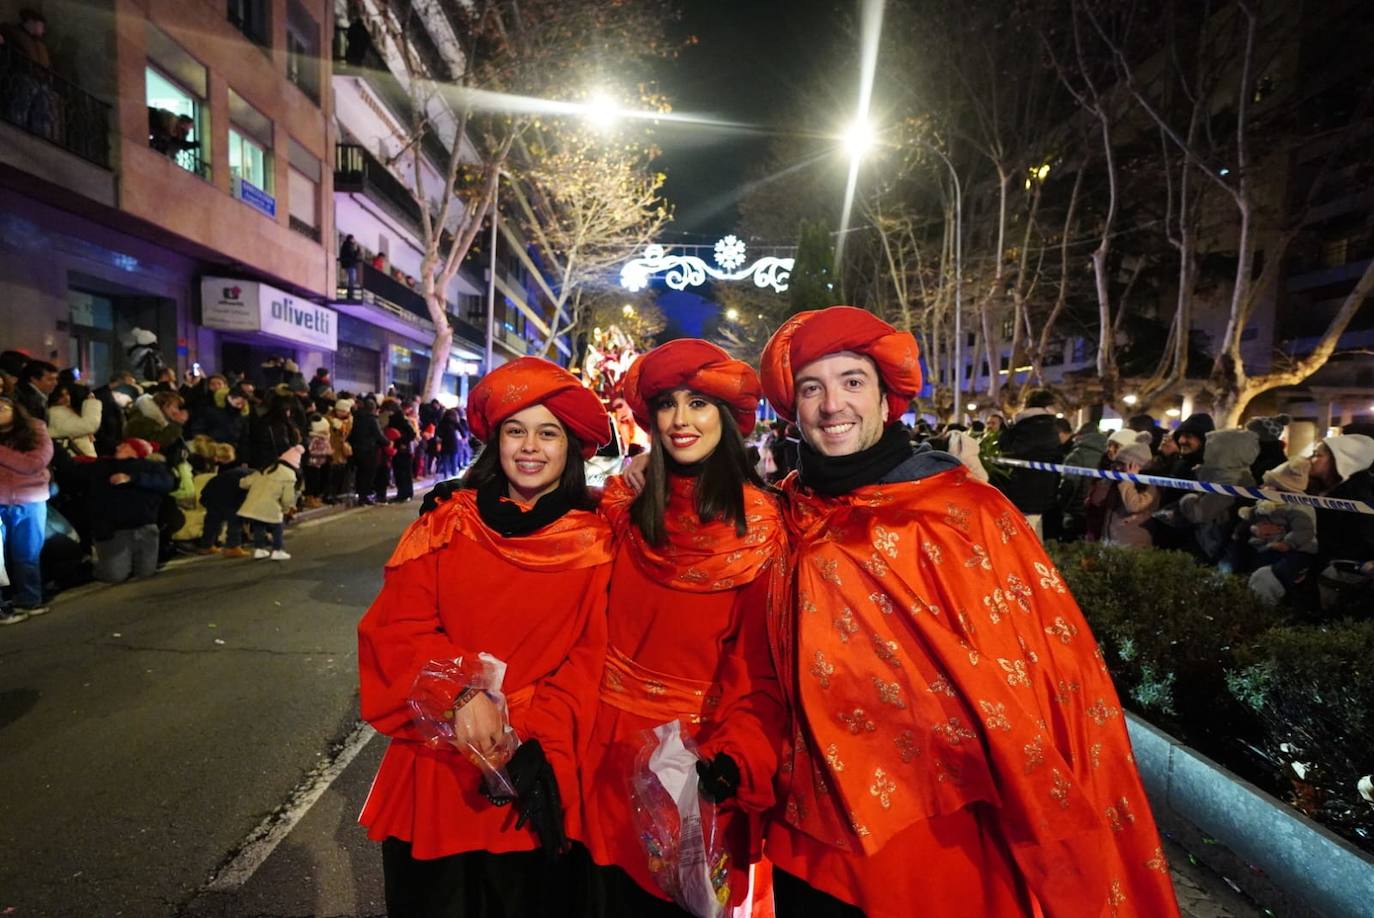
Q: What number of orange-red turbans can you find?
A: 3